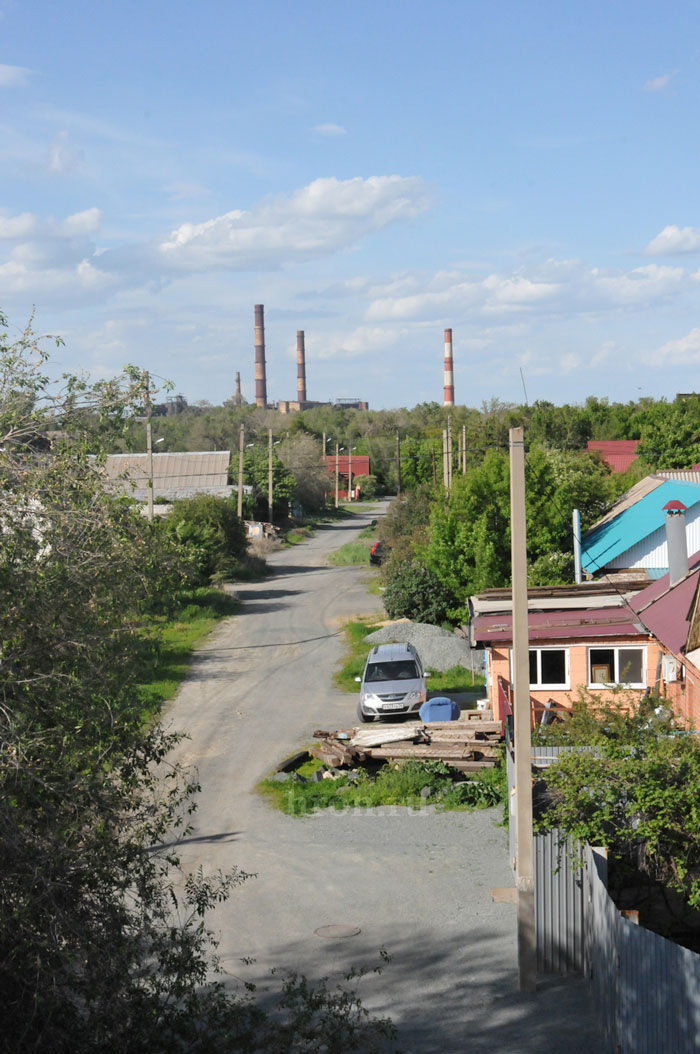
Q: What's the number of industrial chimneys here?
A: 4